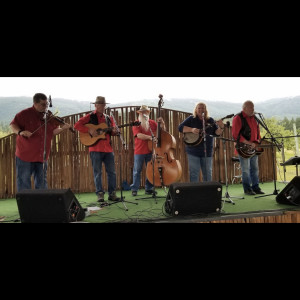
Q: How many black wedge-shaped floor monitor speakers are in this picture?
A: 3